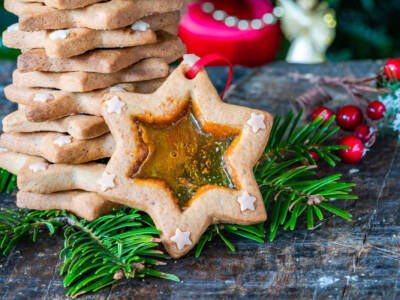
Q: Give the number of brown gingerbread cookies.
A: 11